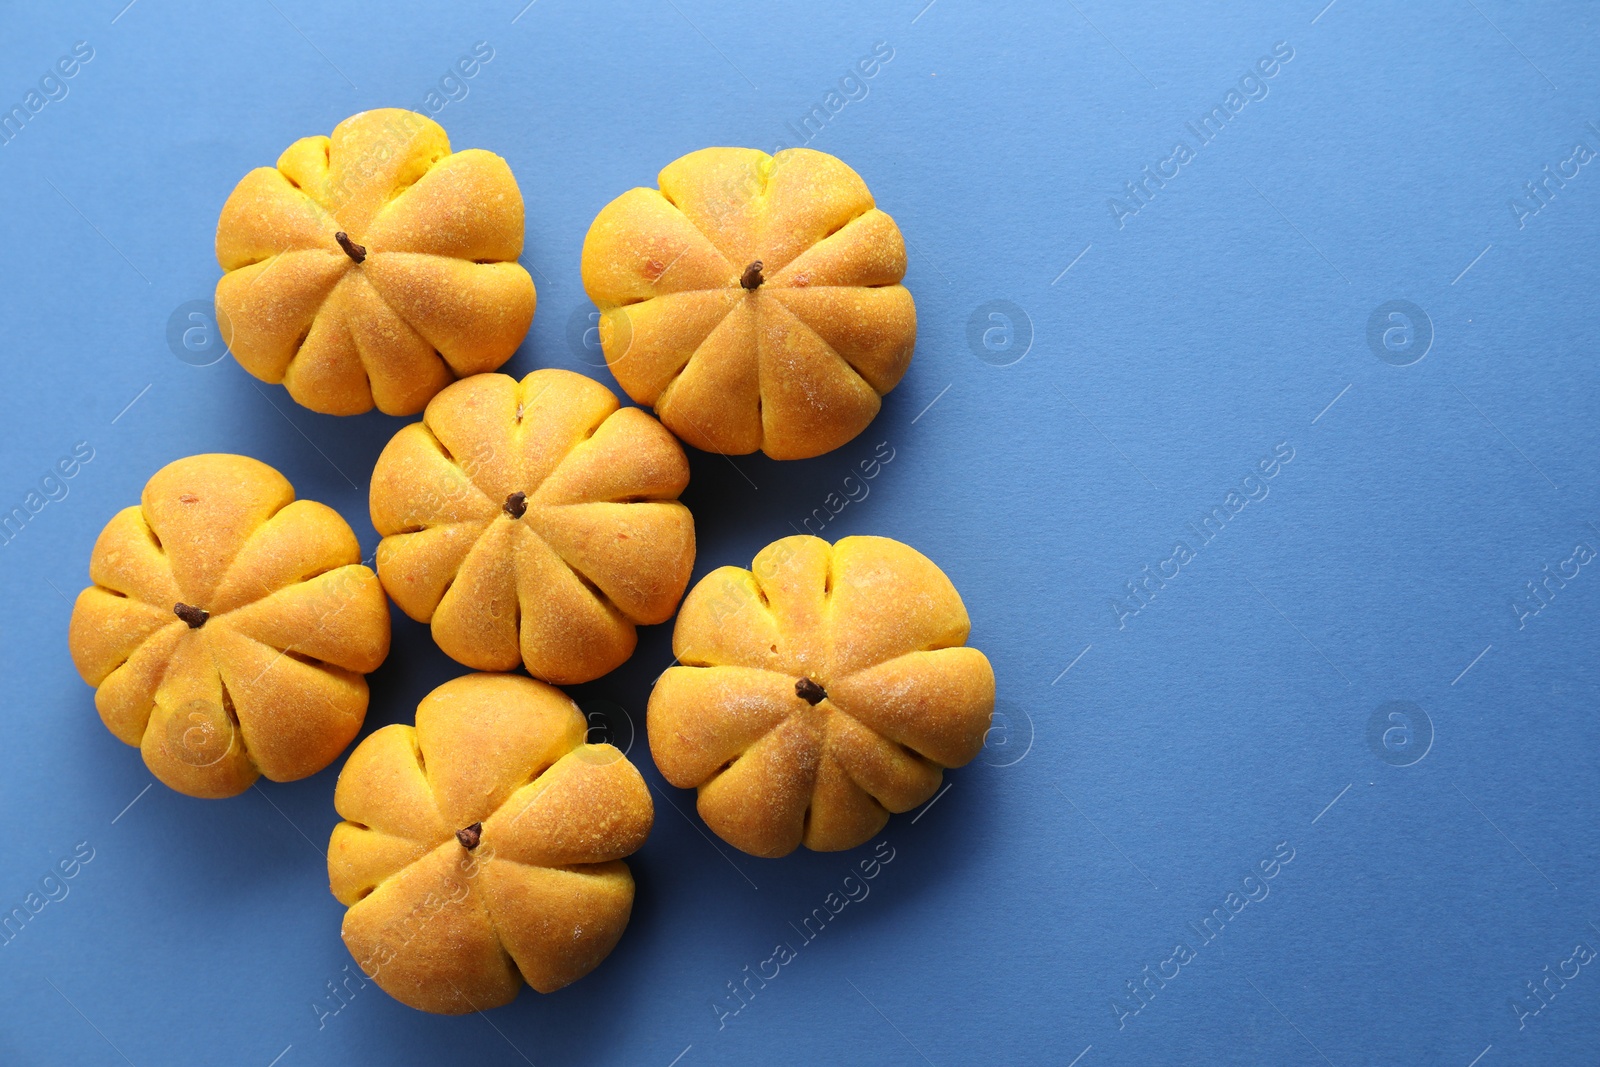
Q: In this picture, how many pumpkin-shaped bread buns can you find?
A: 6